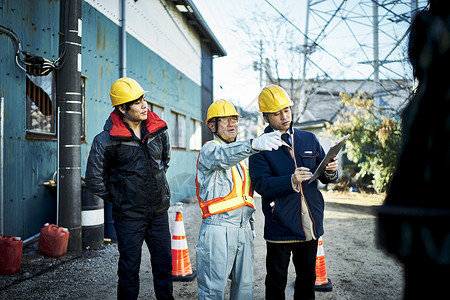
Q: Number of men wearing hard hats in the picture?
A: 3